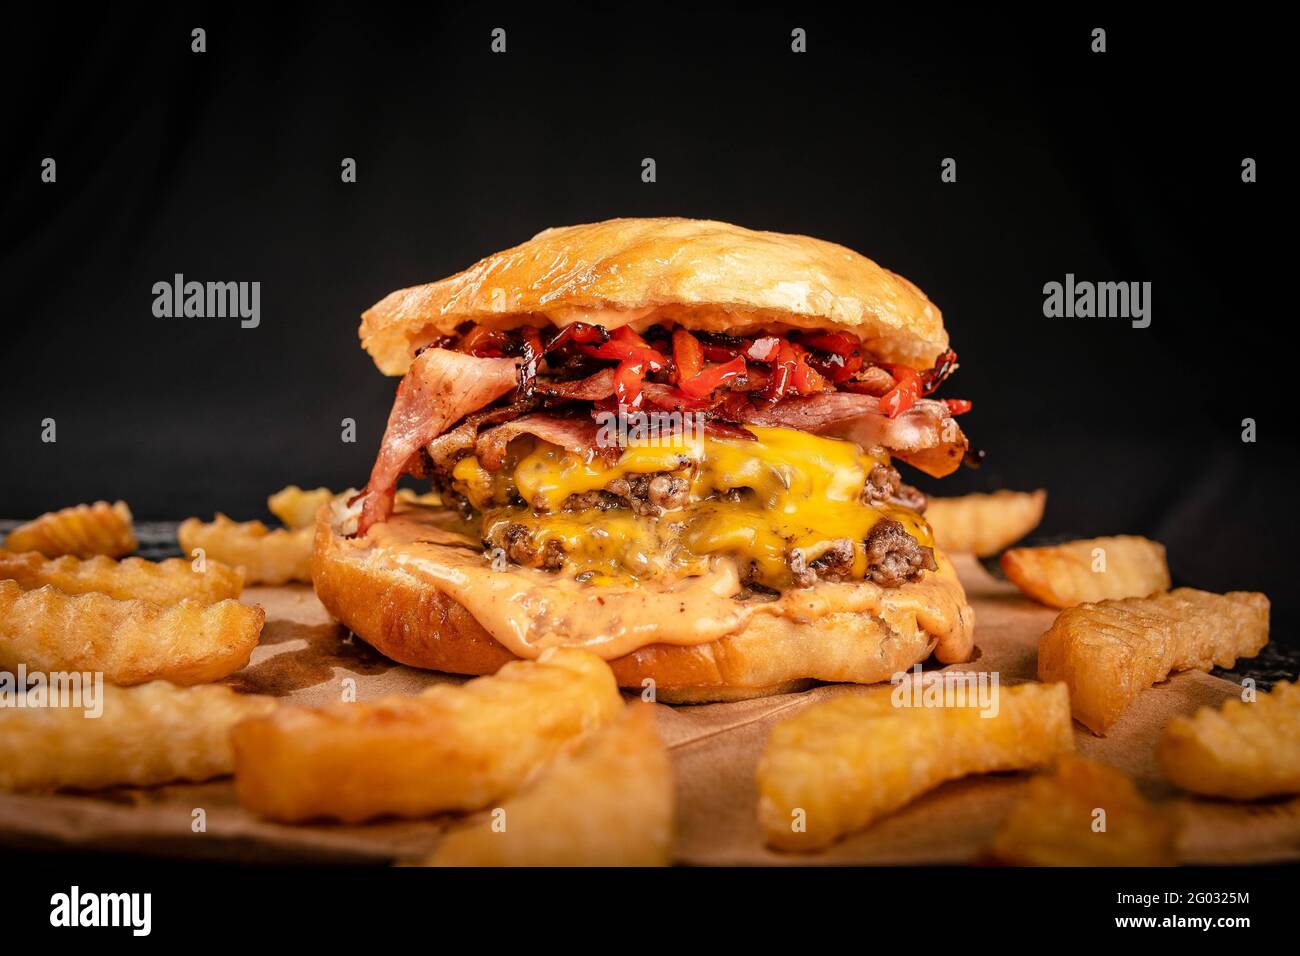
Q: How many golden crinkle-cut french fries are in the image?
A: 14